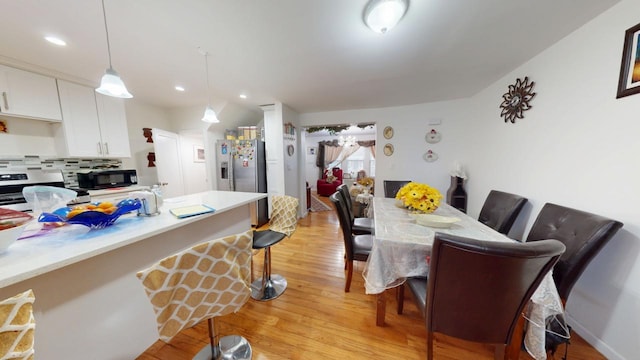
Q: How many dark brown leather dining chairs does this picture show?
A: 6